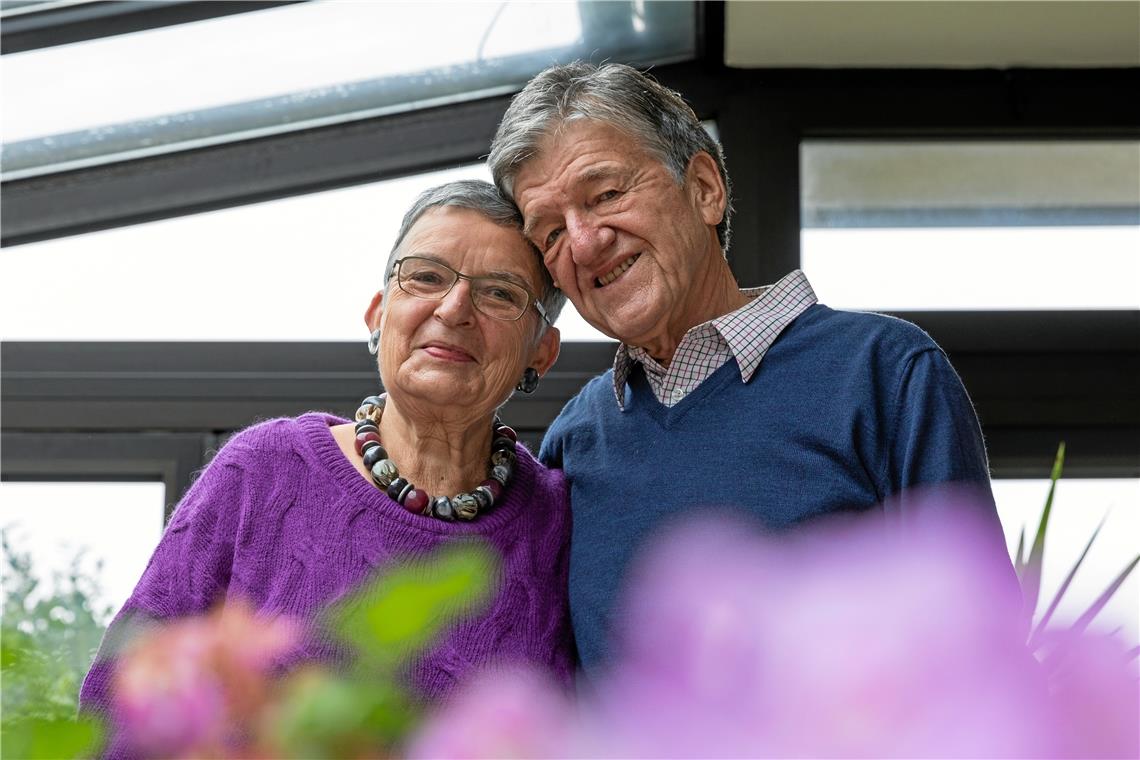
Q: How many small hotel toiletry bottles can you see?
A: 0